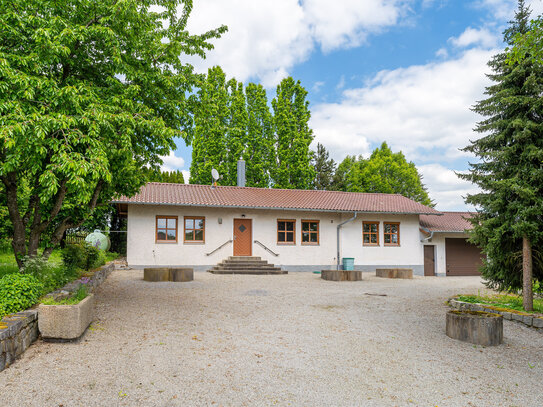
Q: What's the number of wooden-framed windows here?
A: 6